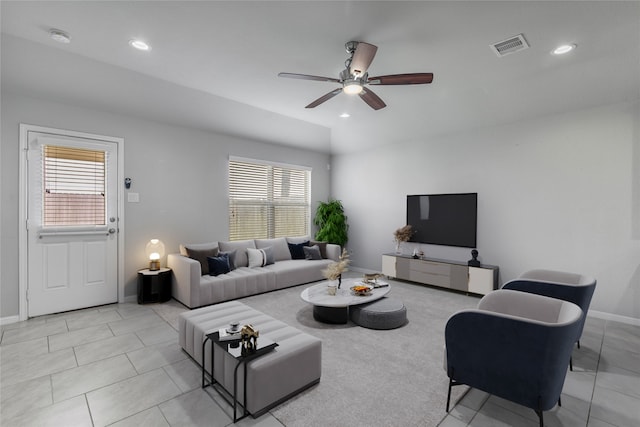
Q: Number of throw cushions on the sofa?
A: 7